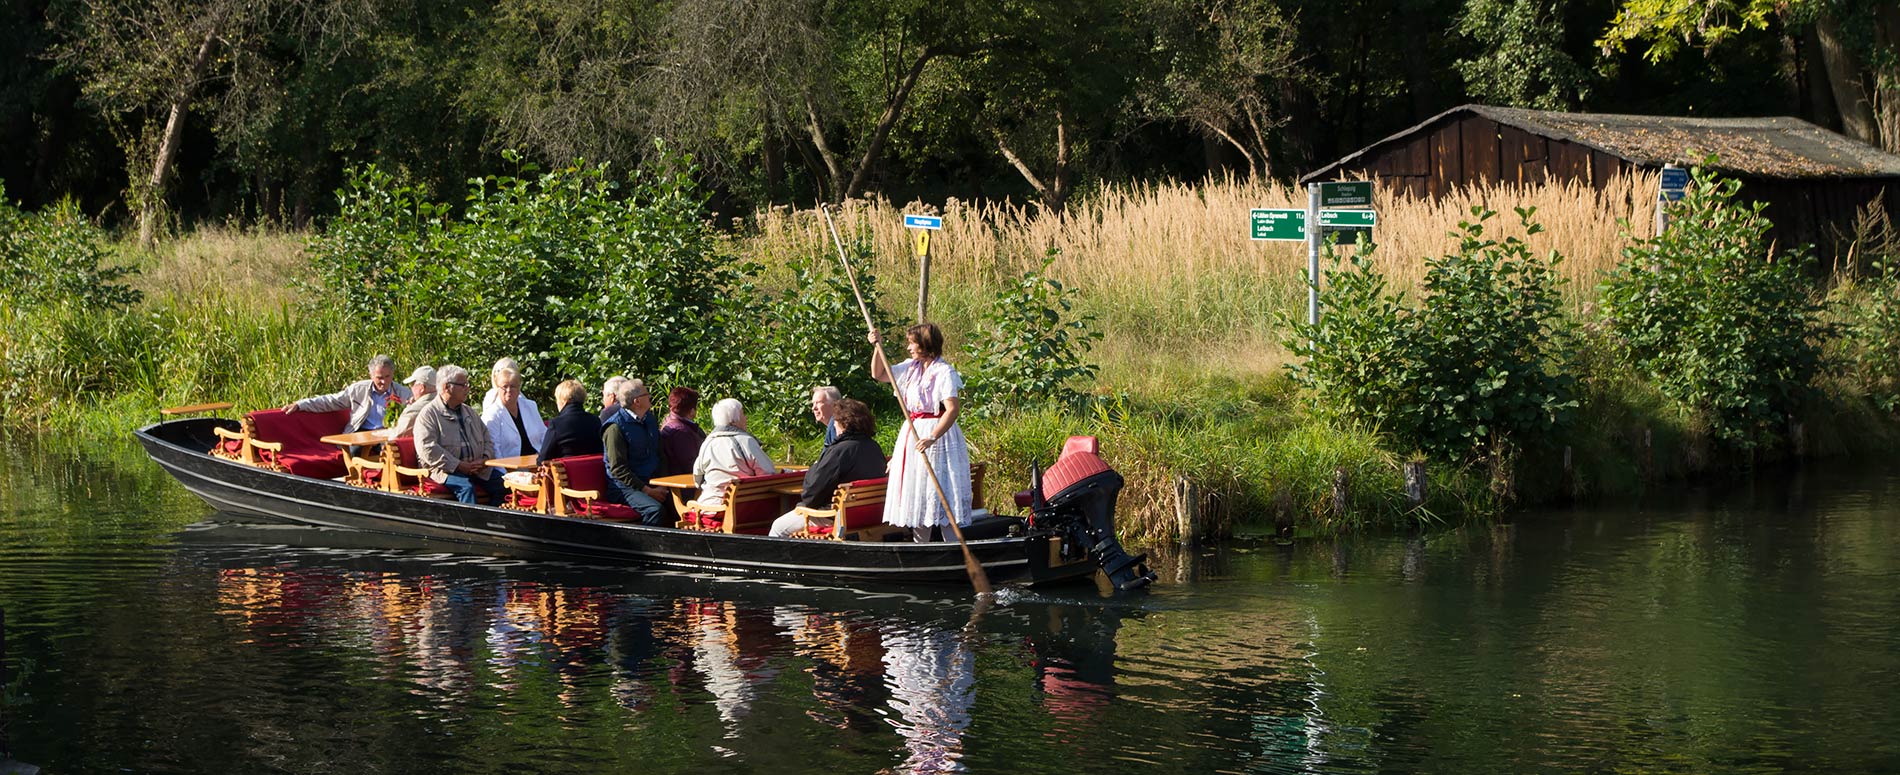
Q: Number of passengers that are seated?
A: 12